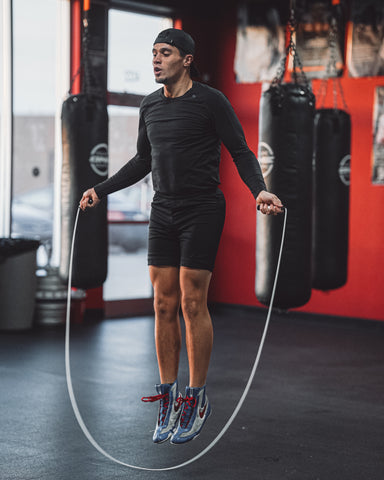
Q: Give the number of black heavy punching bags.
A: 3